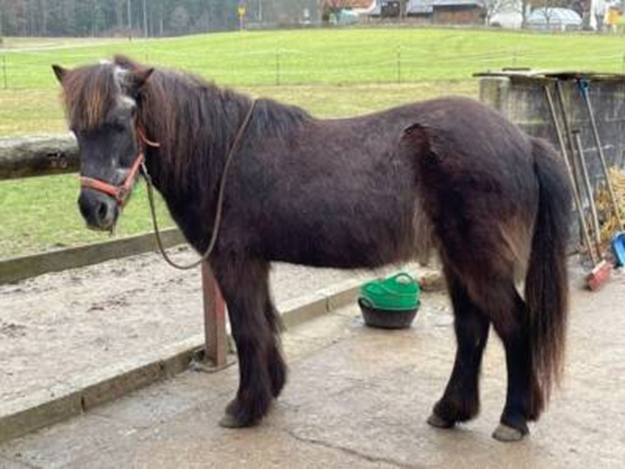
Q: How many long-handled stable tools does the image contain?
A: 4